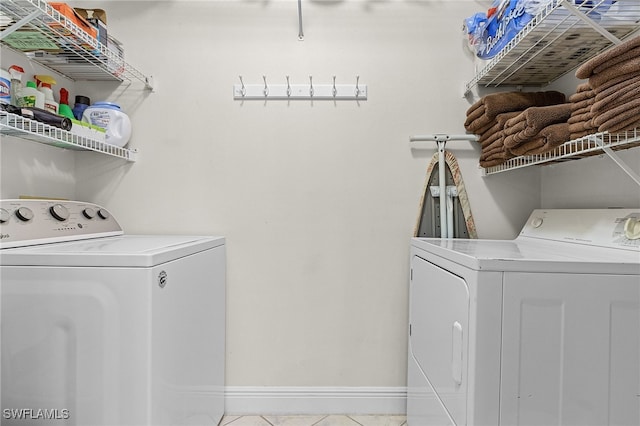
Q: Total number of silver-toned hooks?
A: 6